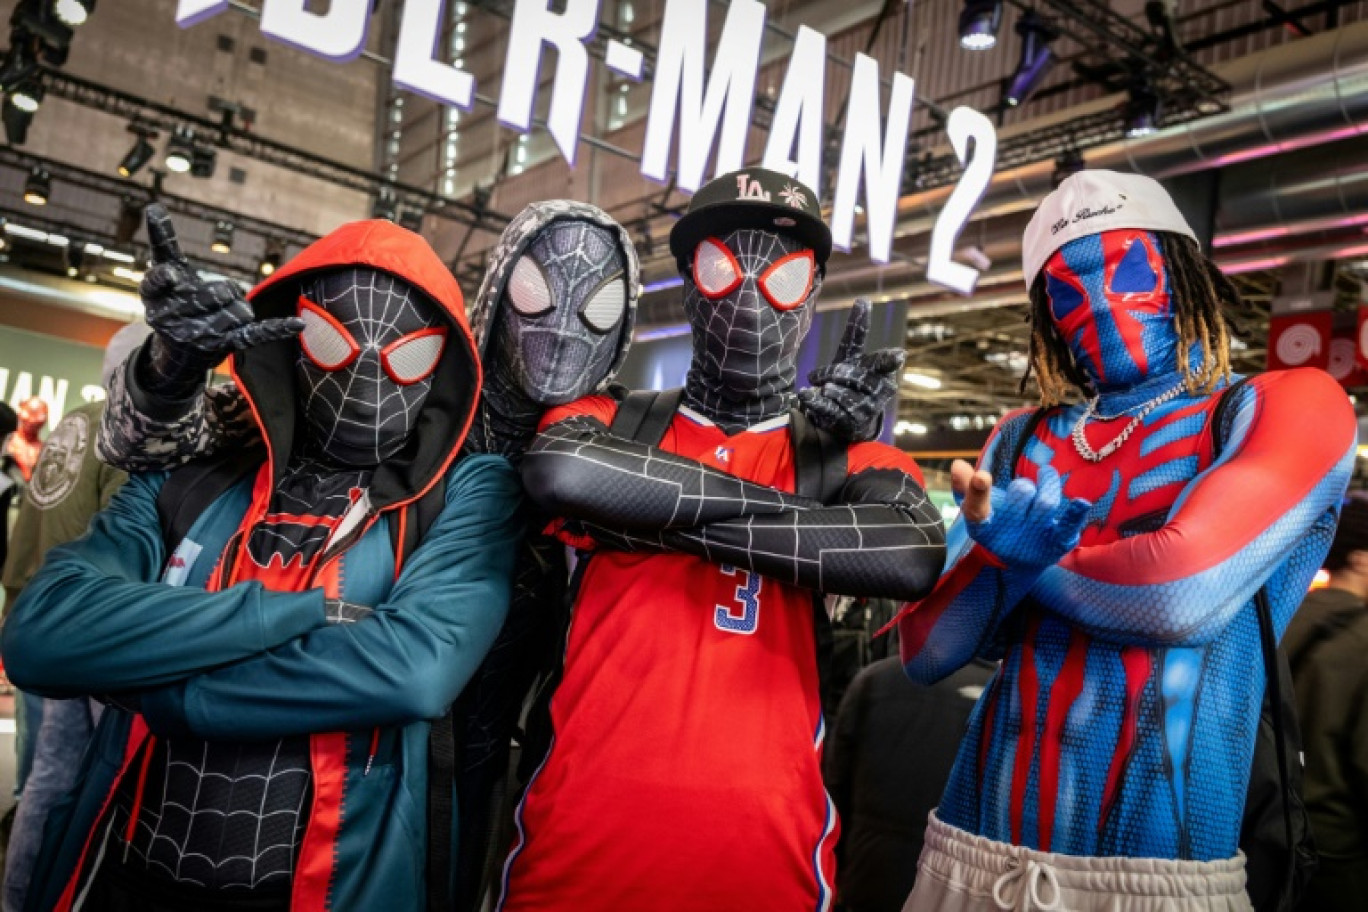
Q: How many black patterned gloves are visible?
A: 2